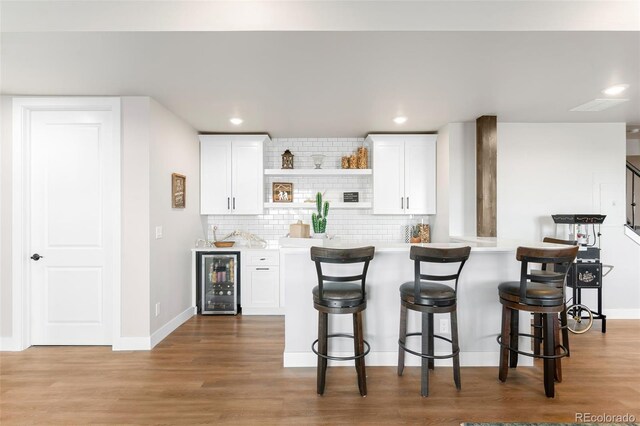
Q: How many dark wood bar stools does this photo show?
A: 4